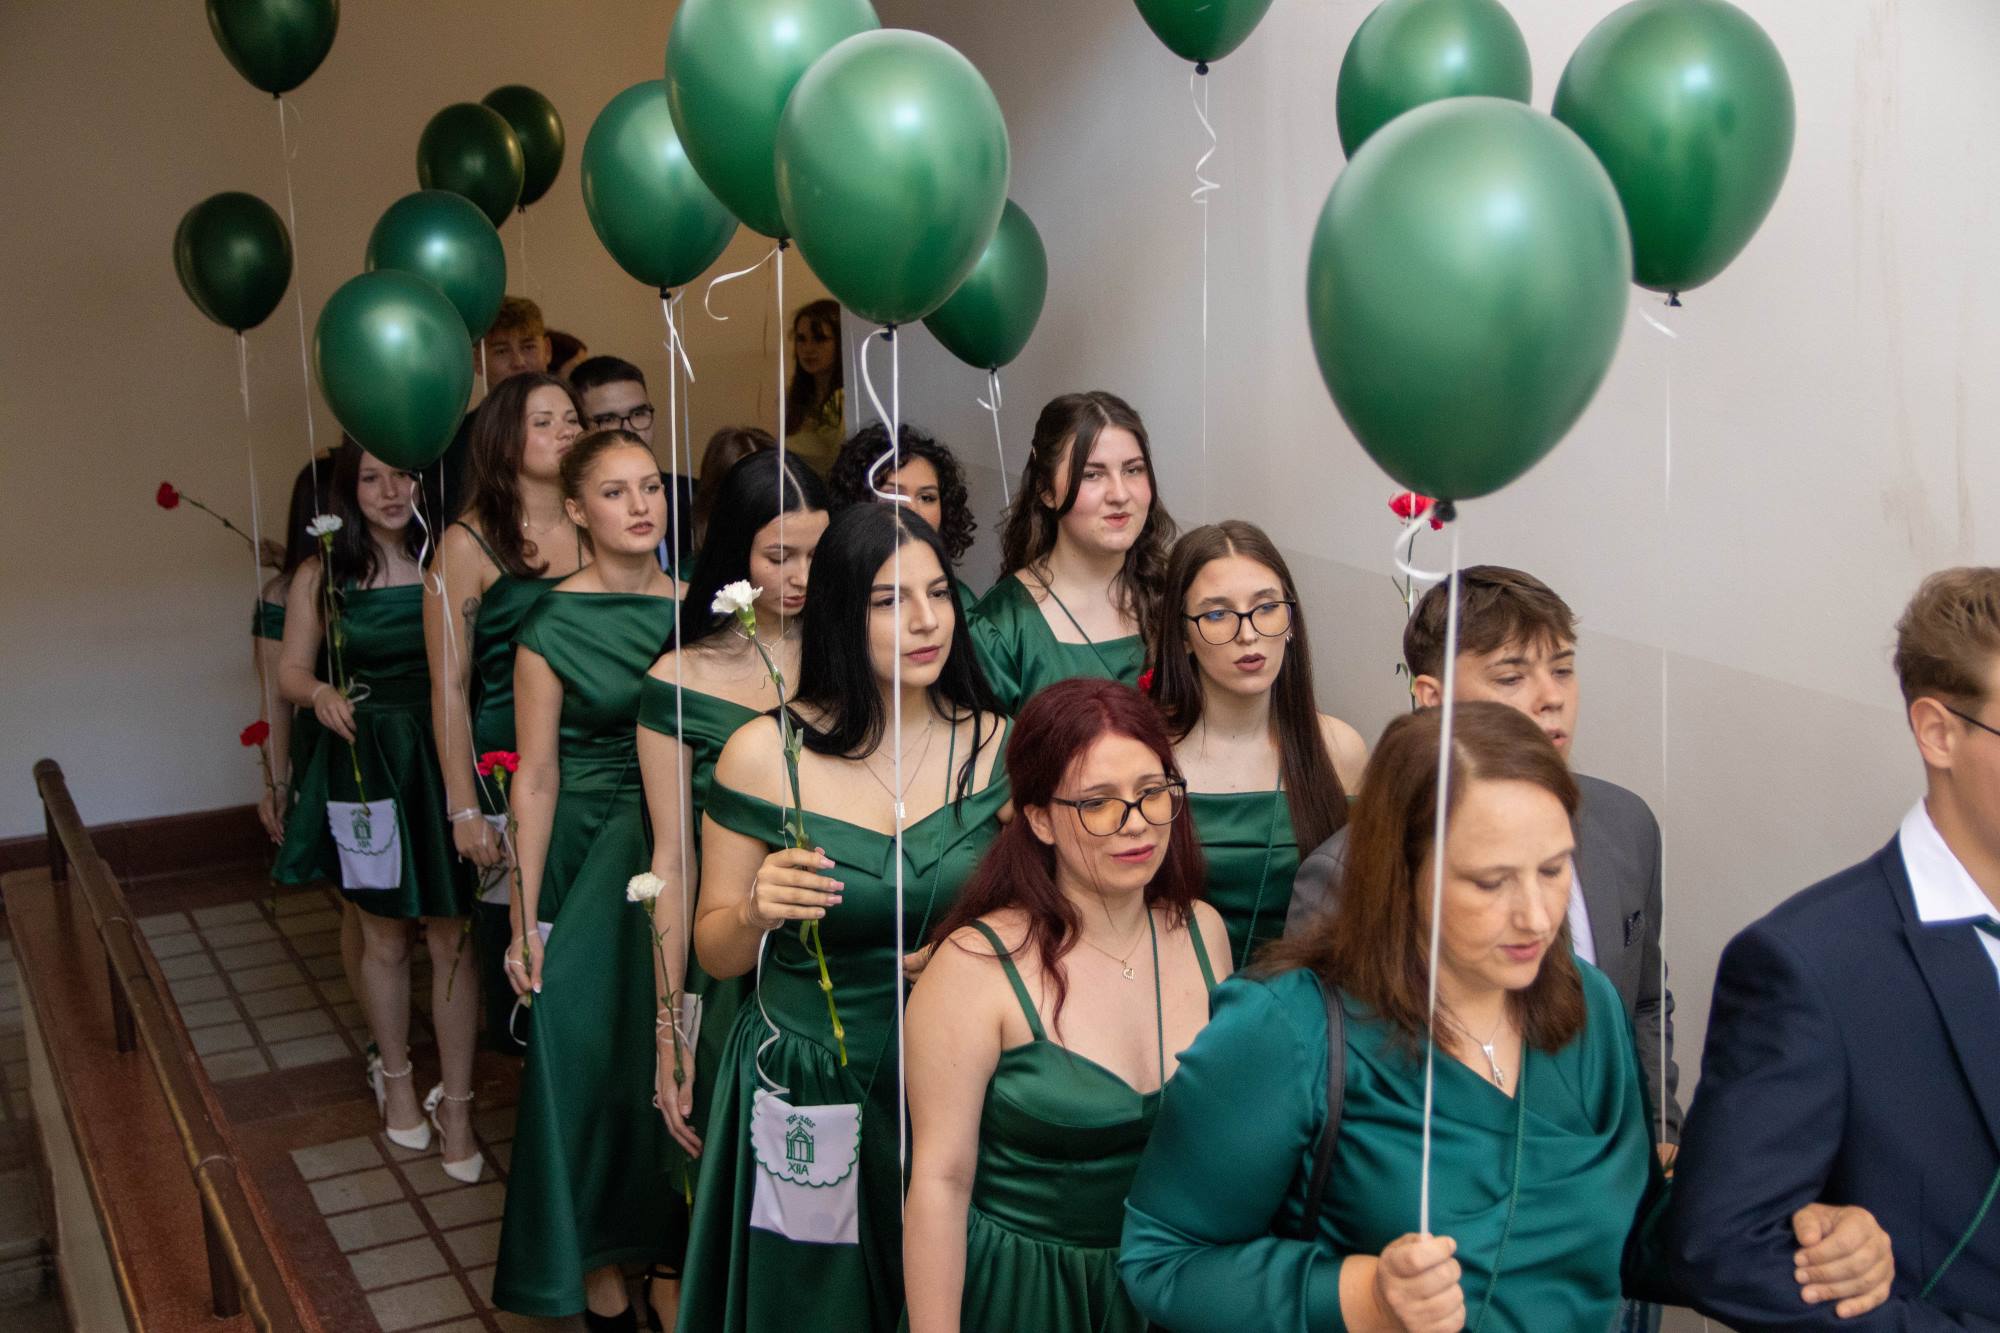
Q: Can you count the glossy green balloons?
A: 14